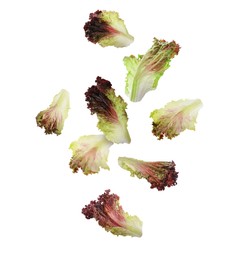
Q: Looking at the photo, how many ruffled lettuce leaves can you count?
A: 8